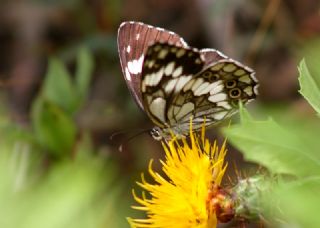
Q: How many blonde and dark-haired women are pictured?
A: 0